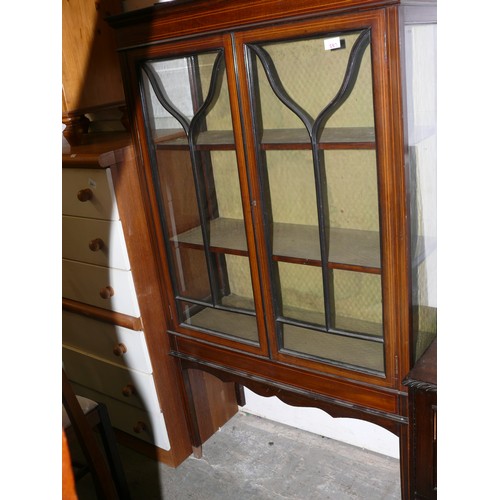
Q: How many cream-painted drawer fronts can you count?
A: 6